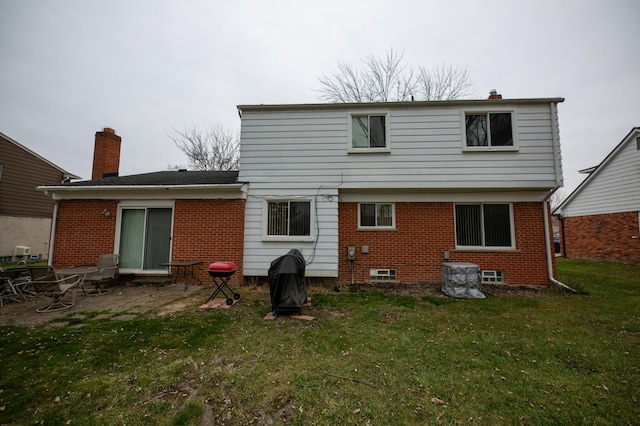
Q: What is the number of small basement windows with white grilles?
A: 2